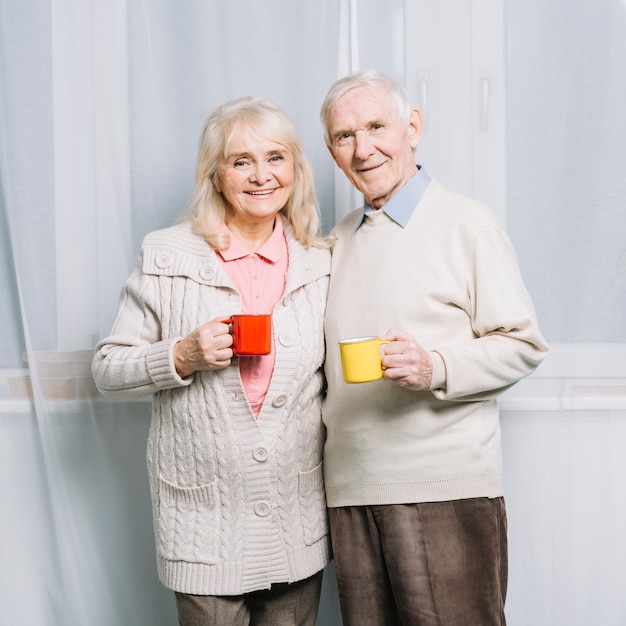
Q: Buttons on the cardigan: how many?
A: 6